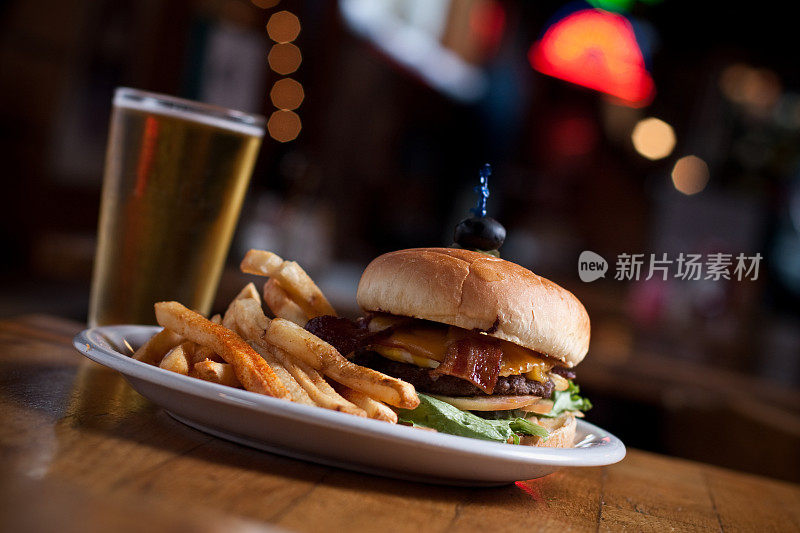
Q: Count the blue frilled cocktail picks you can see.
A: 1